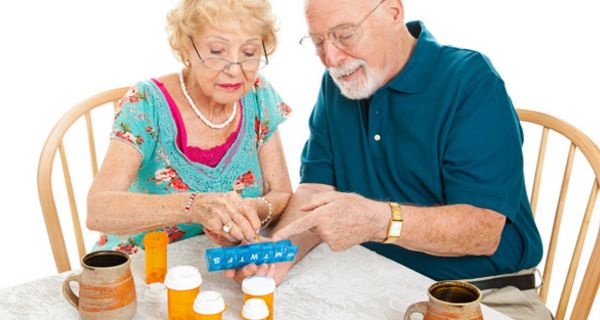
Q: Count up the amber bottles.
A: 5